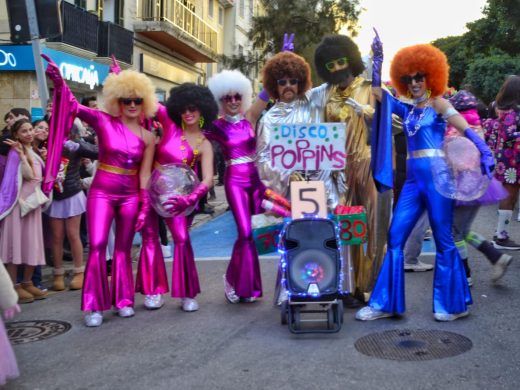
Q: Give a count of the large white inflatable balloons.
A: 2